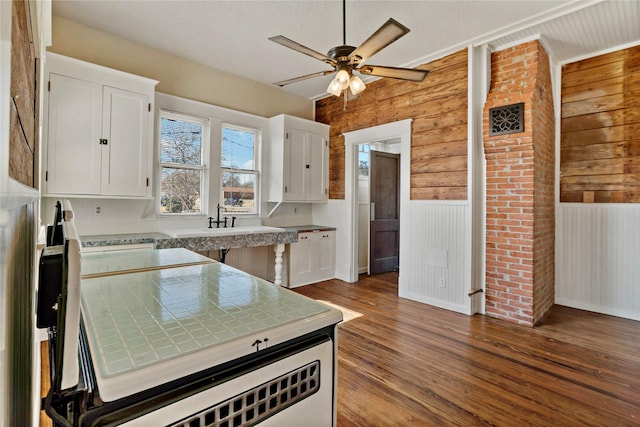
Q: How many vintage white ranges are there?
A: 1